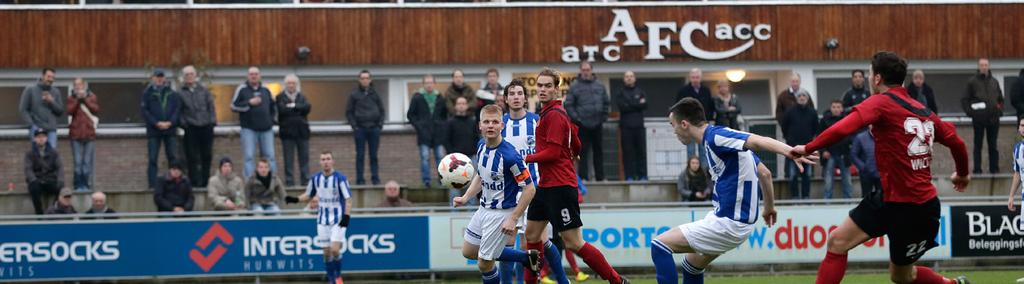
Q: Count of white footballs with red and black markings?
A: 1